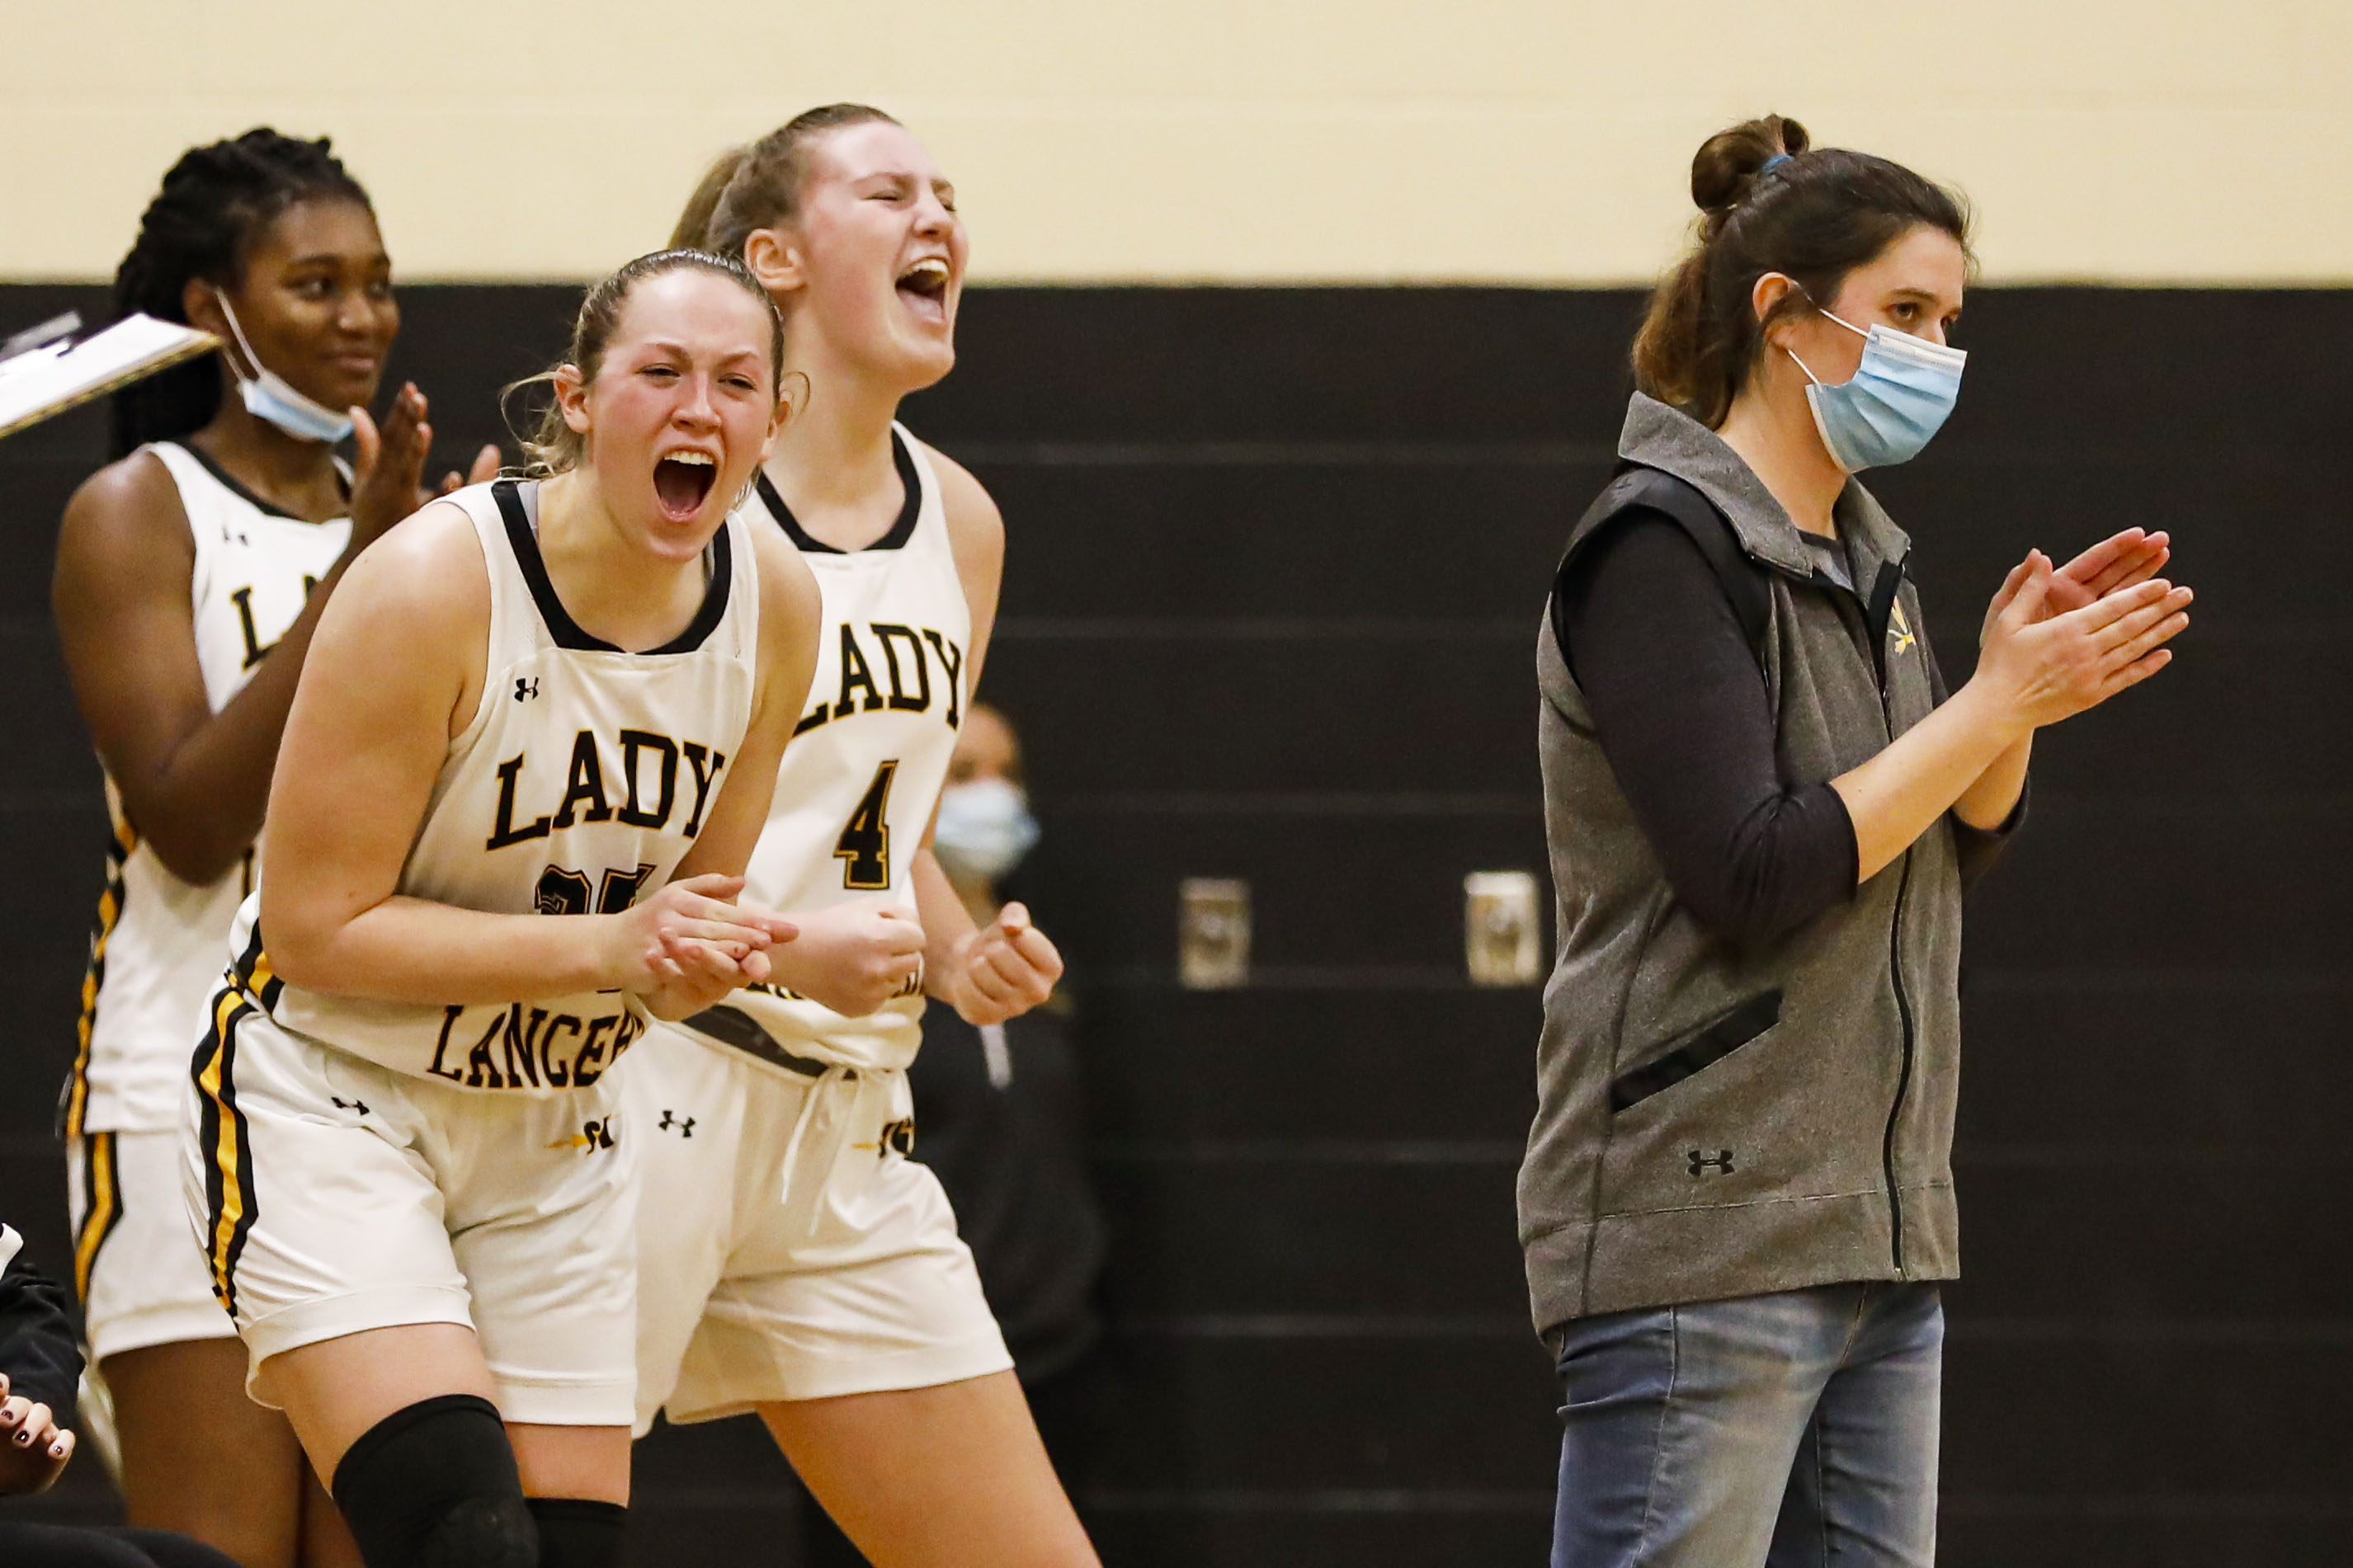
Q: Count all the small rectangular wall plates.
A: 2